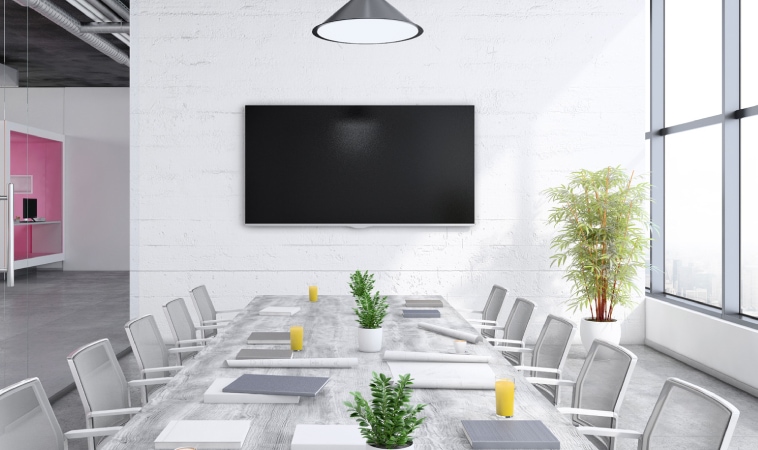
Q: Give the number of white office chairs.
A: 10